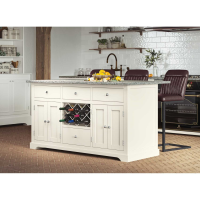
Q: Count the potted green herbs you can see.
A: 2